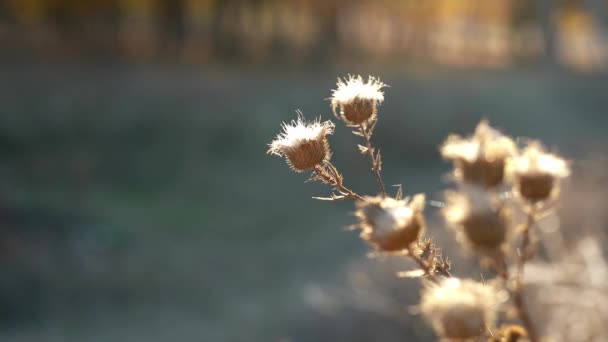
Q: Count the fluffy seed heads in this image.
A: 7